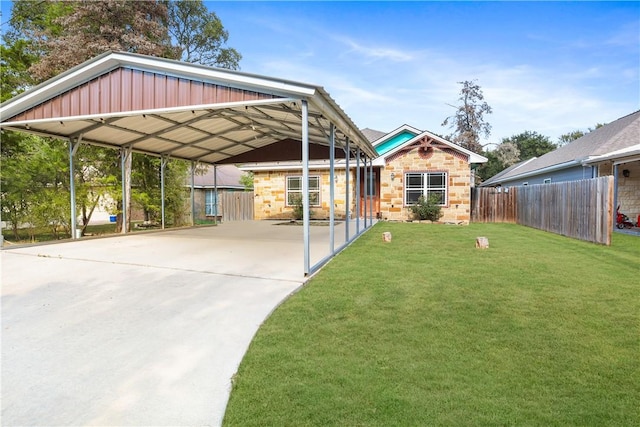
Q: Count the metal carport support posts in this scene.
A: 11